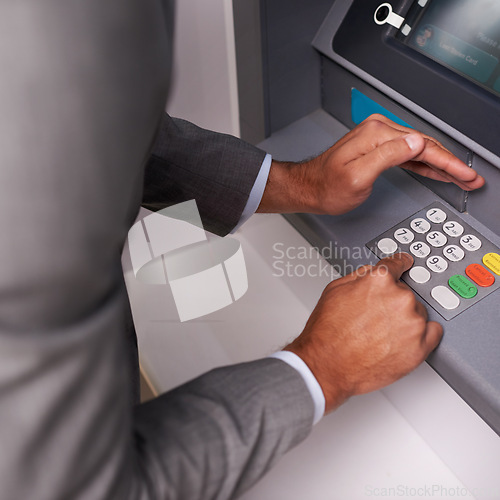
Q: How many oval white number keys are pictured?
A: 9